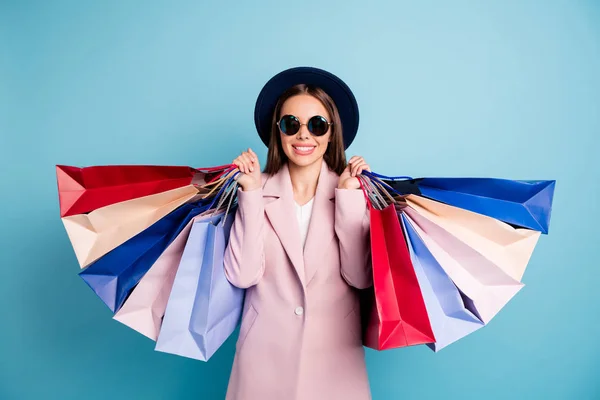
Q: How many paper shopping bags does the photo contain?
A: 10